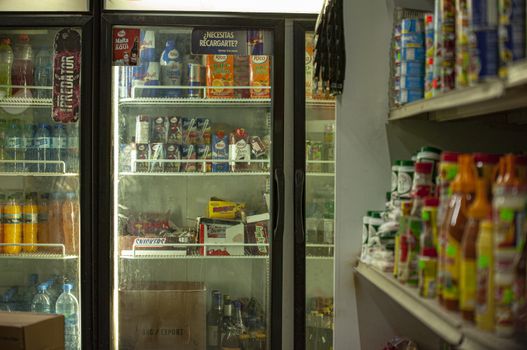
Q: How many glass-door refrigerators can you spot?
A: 3